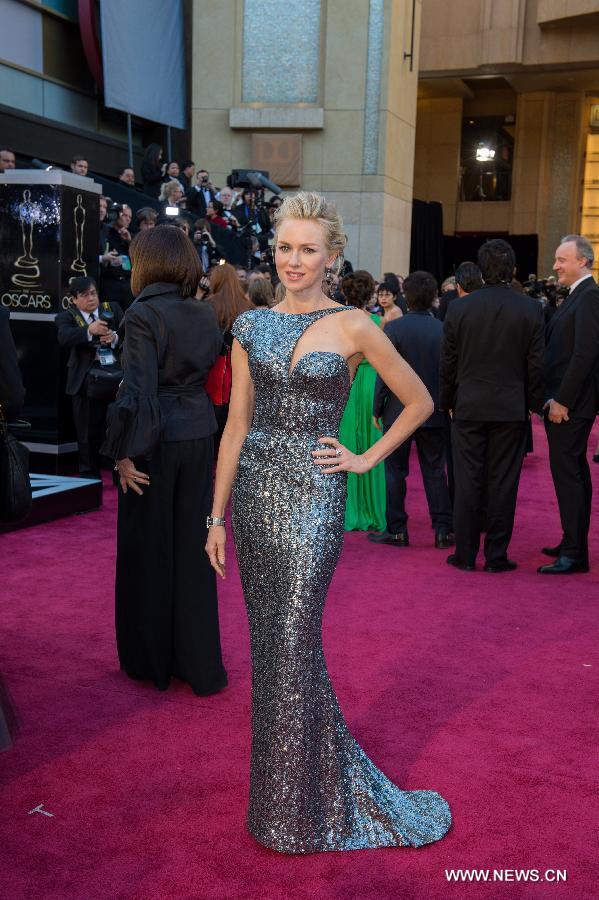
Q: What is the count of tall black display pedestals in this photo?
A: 1